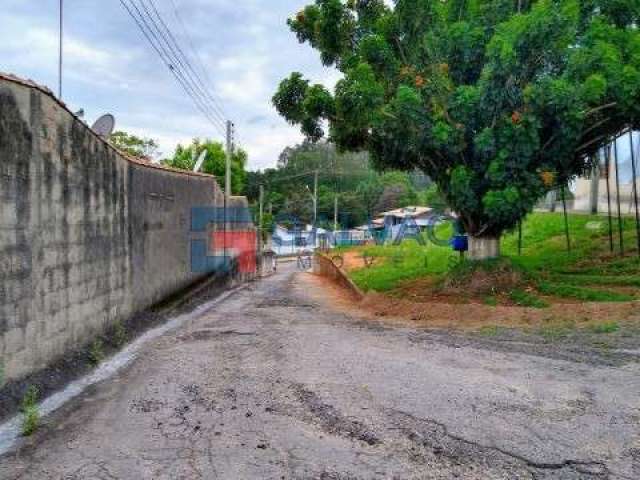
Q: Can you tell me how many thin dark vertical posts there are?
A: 5